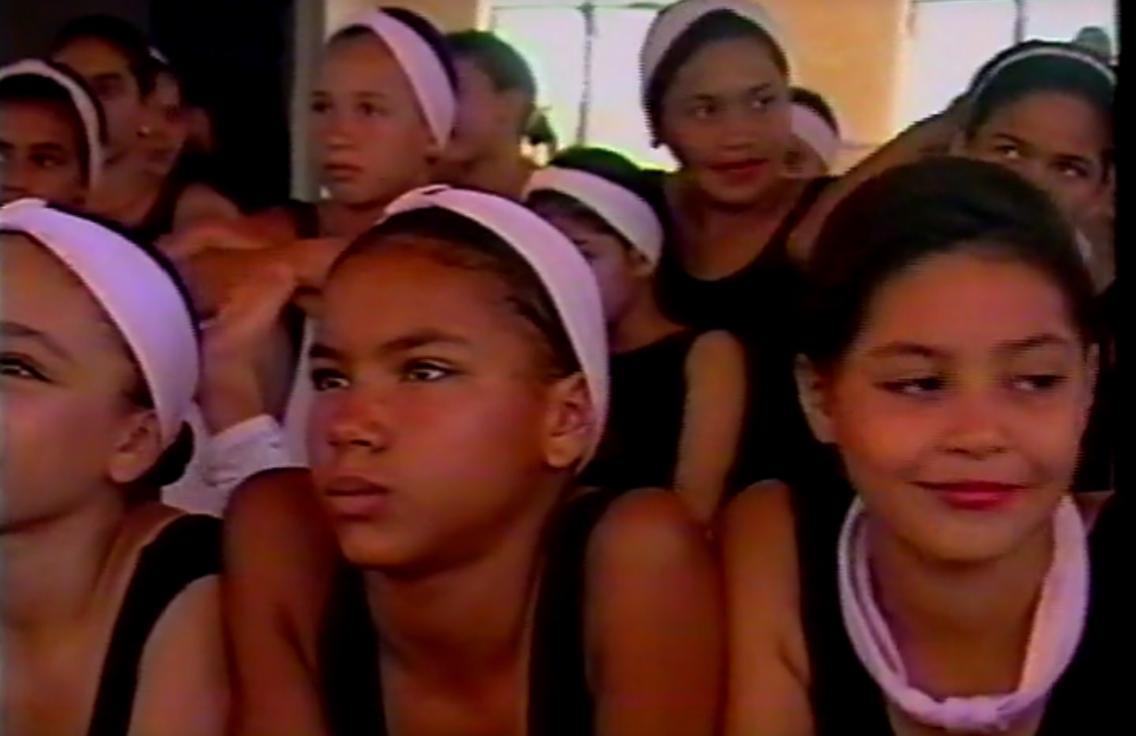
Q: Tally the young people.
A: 12